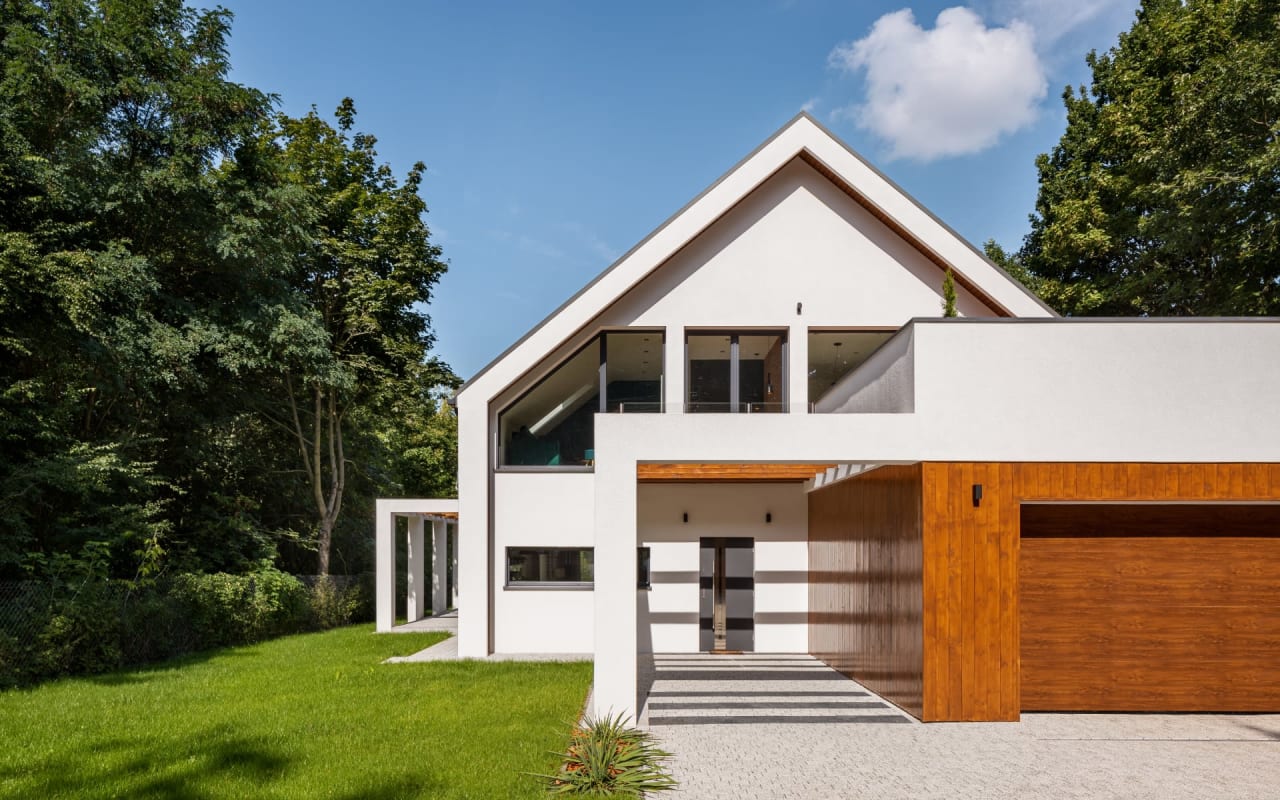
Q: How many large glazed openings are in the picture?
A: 3